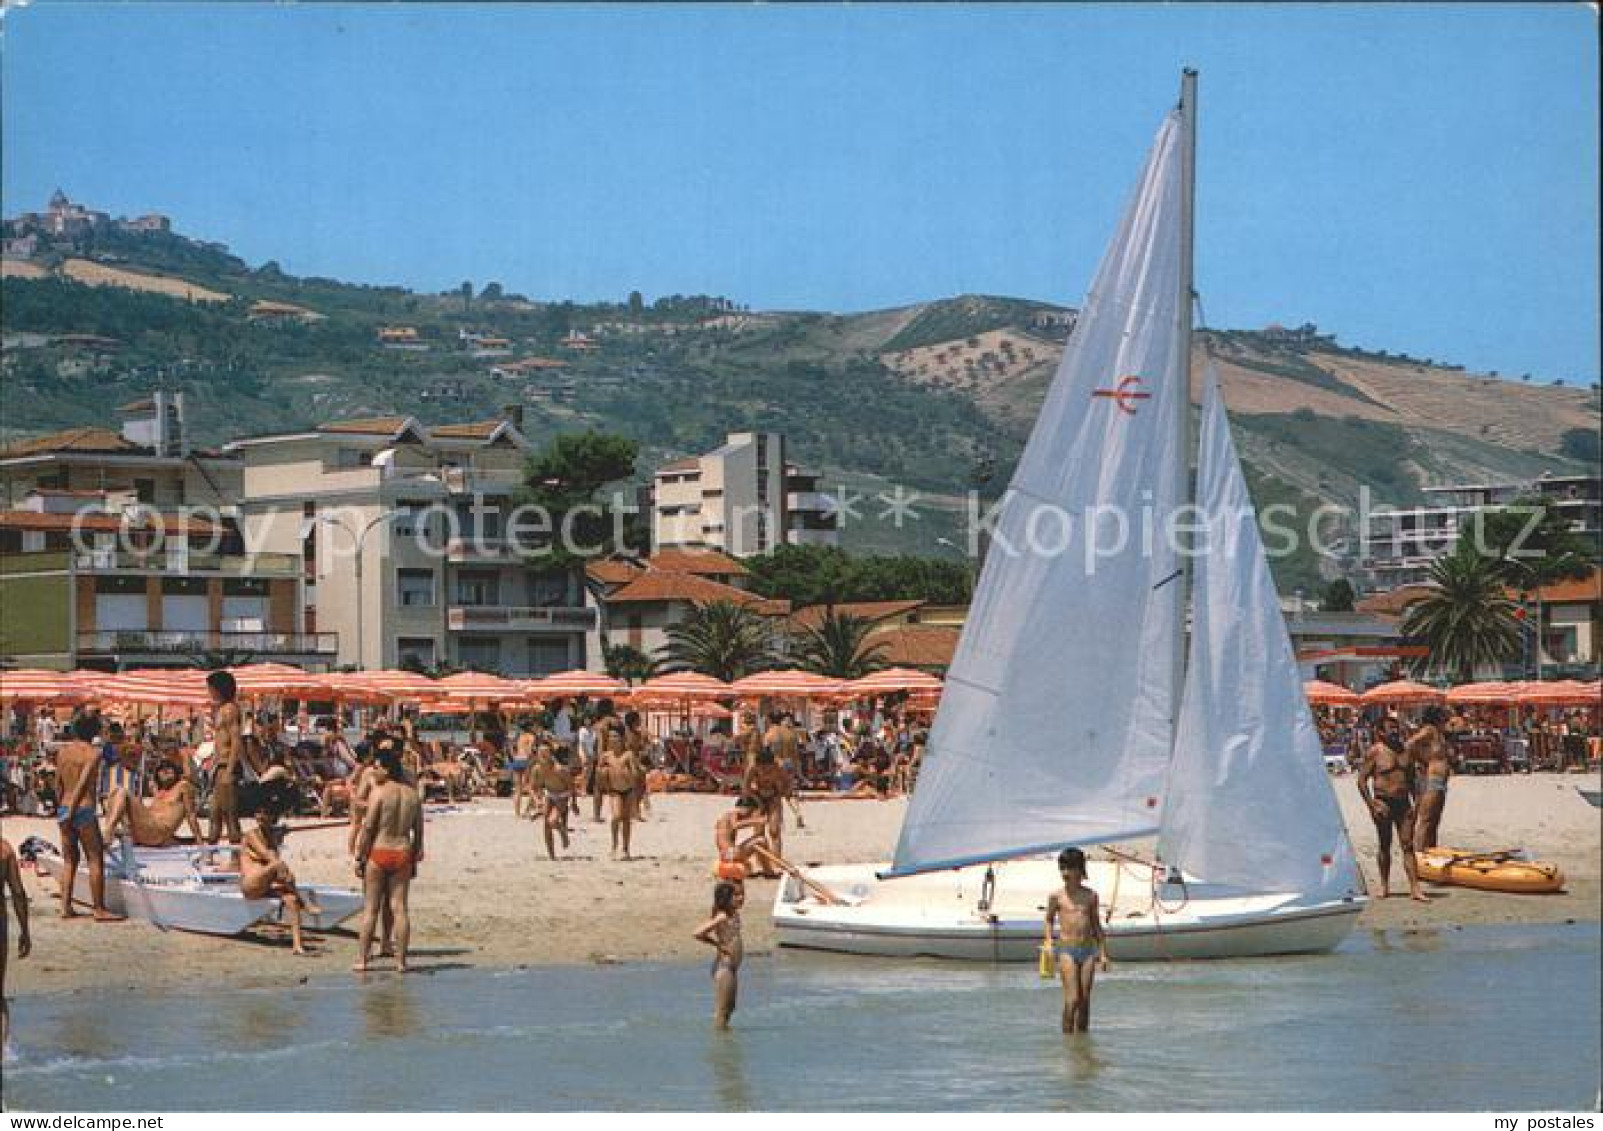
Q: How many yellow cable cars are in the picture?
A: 0